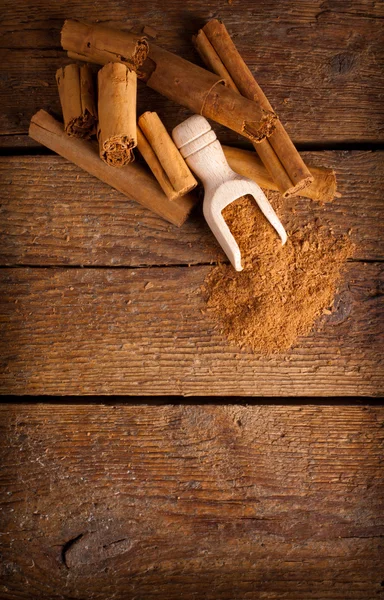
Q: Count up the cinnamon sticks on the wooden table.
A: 8